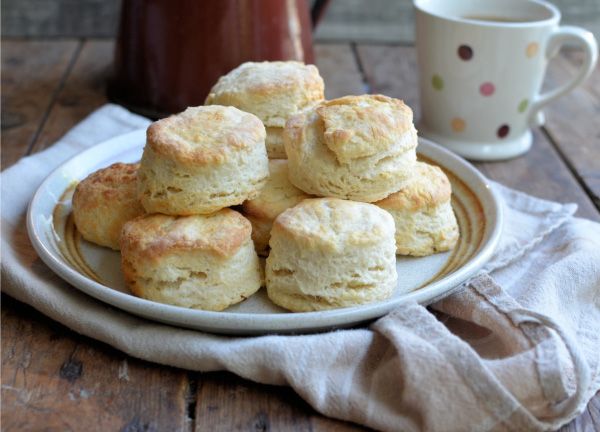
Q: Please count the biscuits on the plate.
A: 8